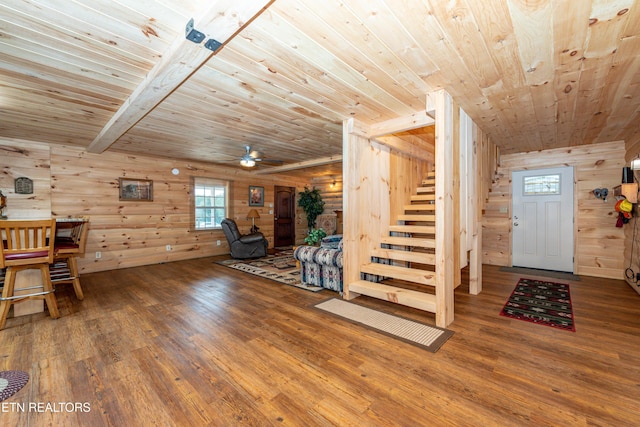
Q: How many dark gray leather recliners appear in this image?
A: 1